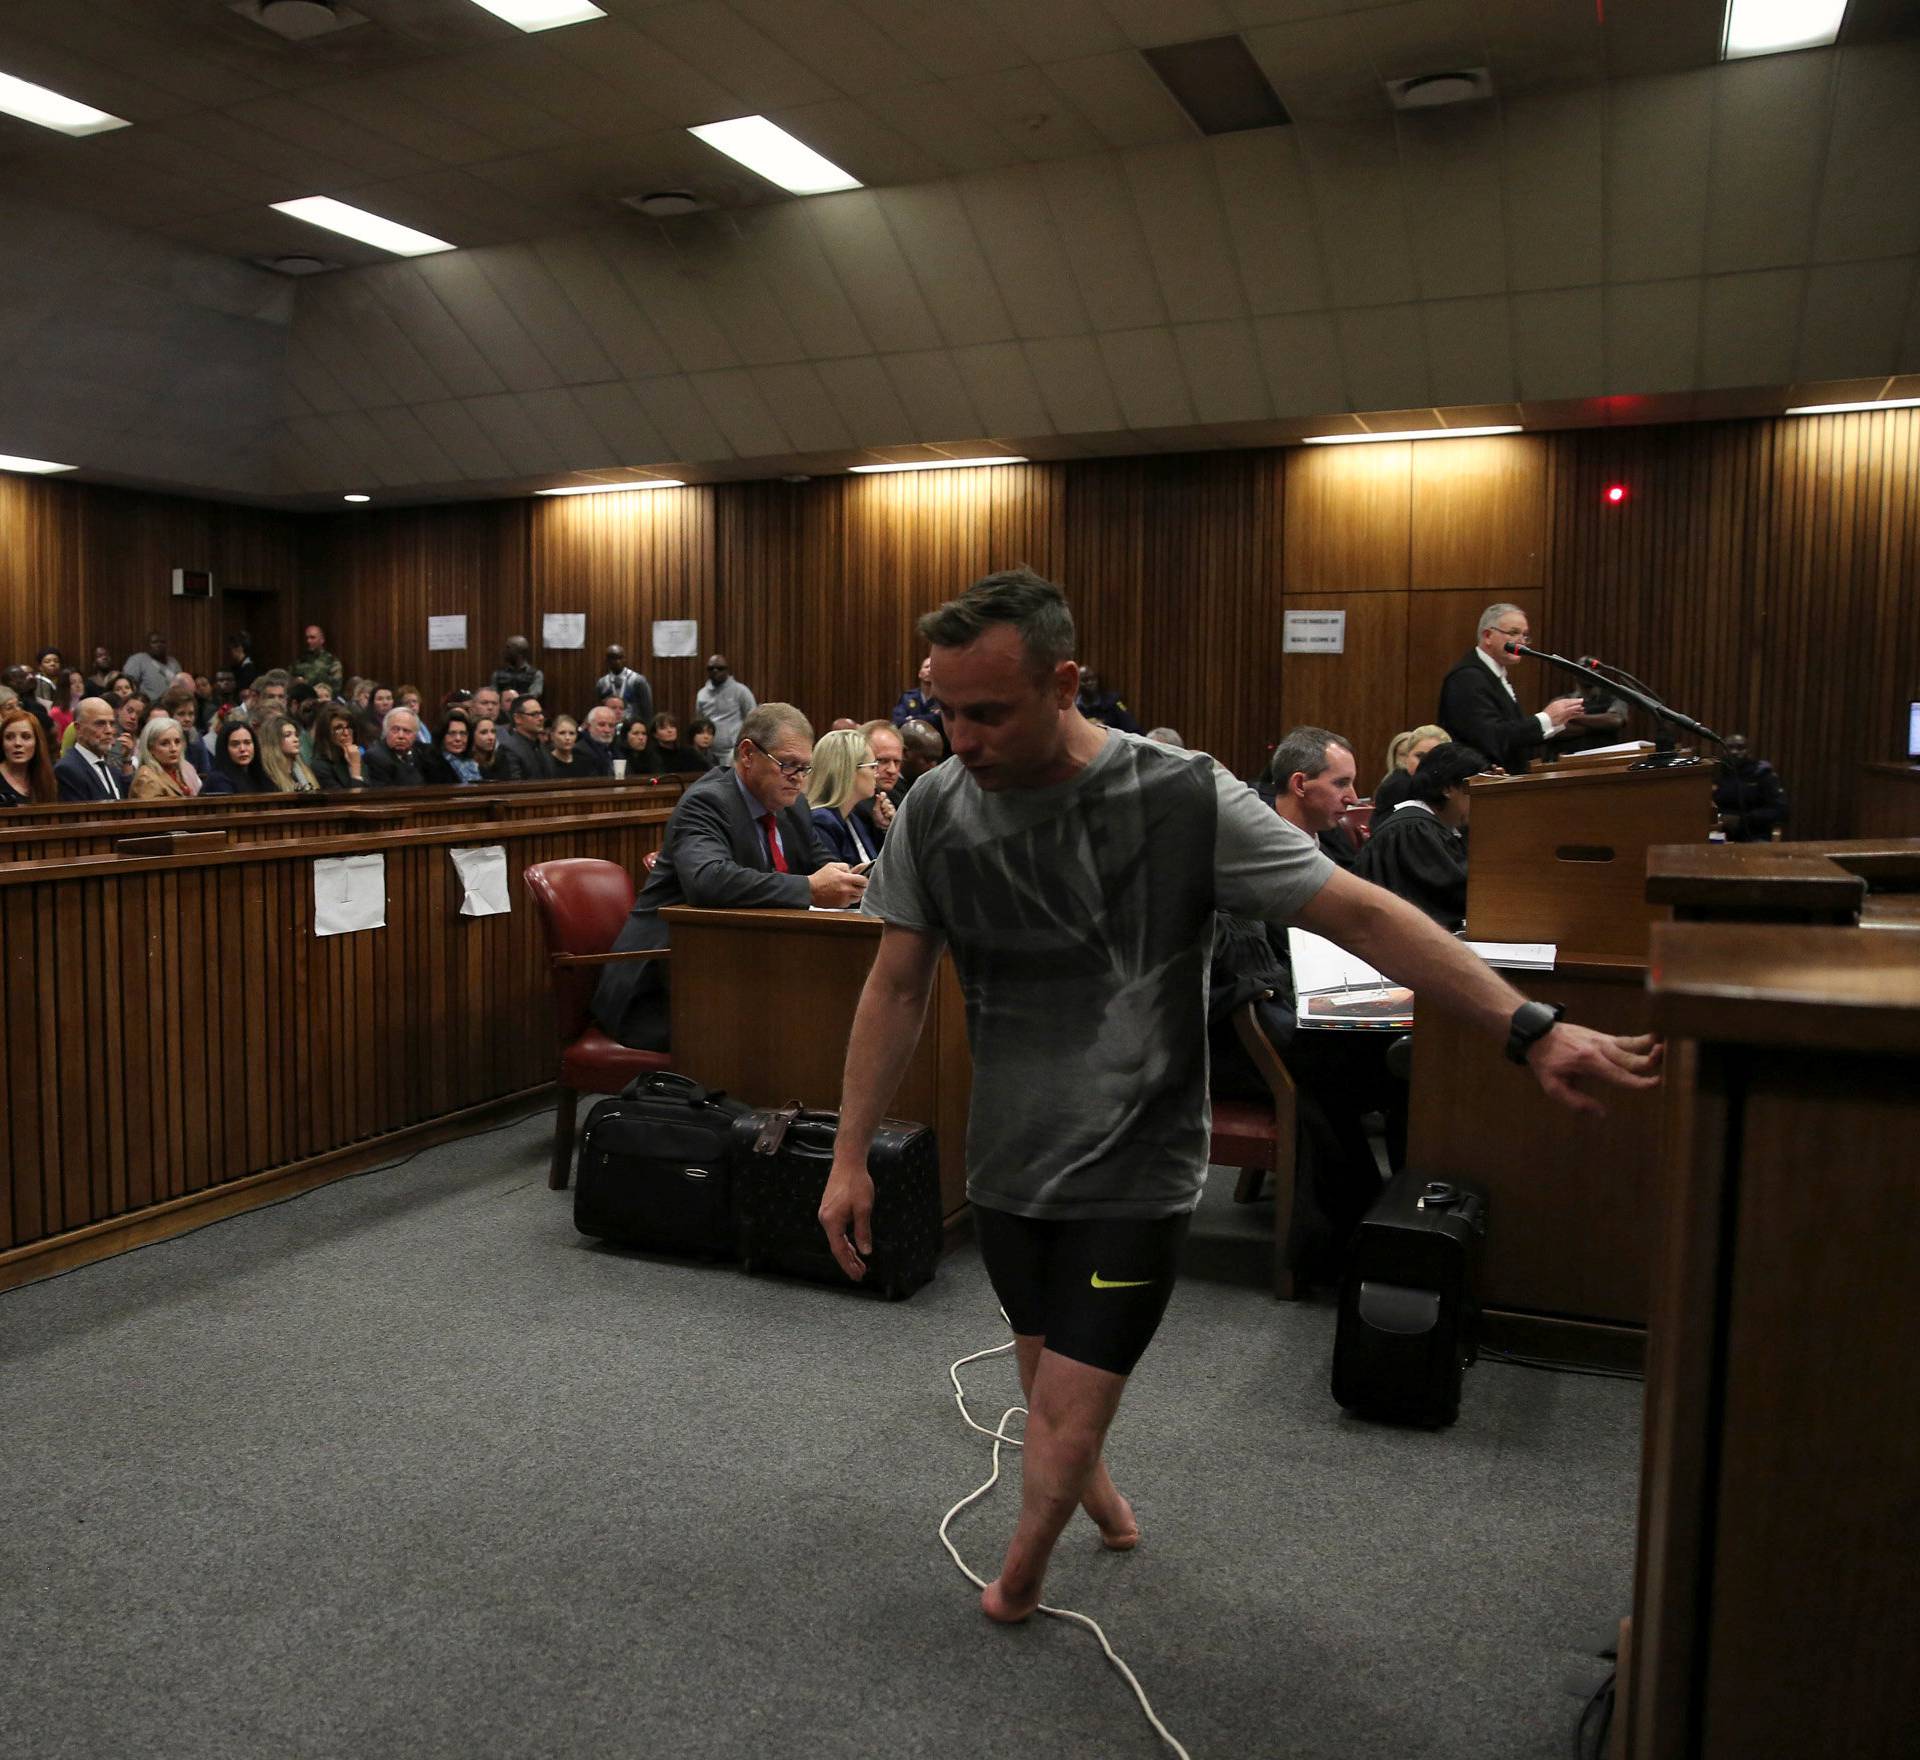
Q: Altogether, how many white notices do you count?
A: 6